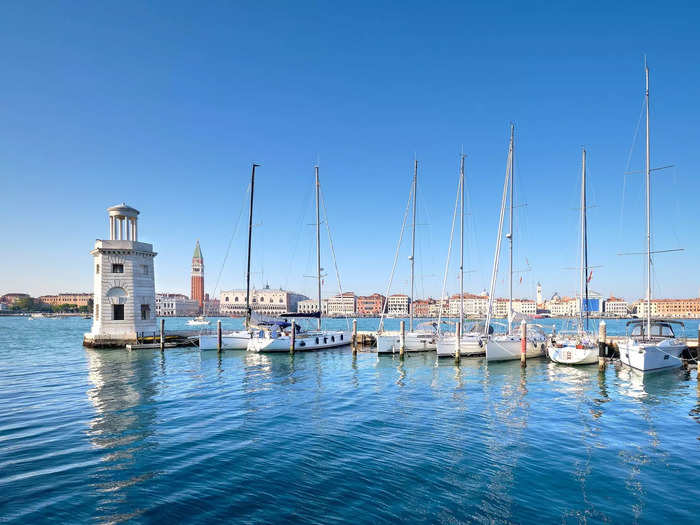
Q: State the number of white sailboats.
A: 7